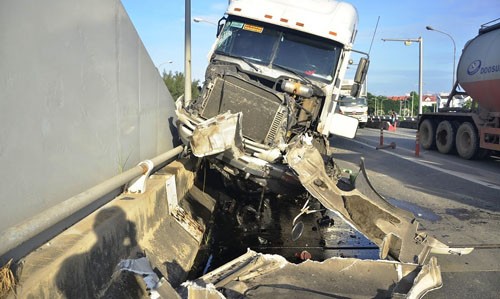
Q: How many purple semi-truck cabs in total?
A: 0